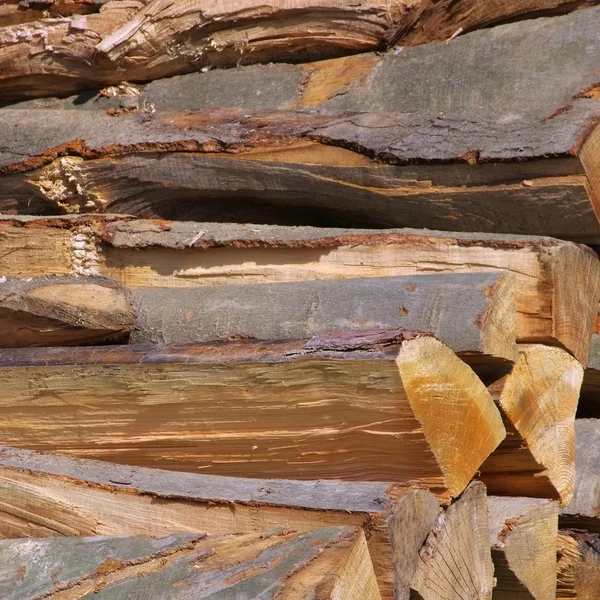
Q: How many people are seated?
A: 0